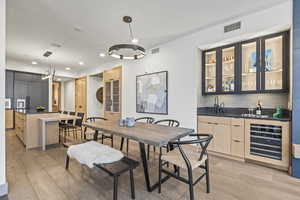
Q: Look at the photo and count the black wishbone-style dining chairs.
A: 4